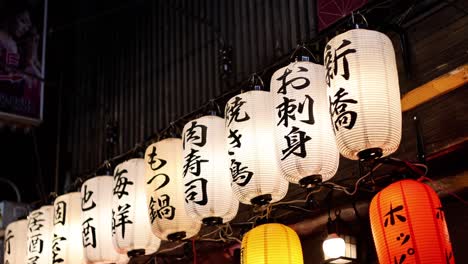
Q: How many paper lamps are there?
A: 12